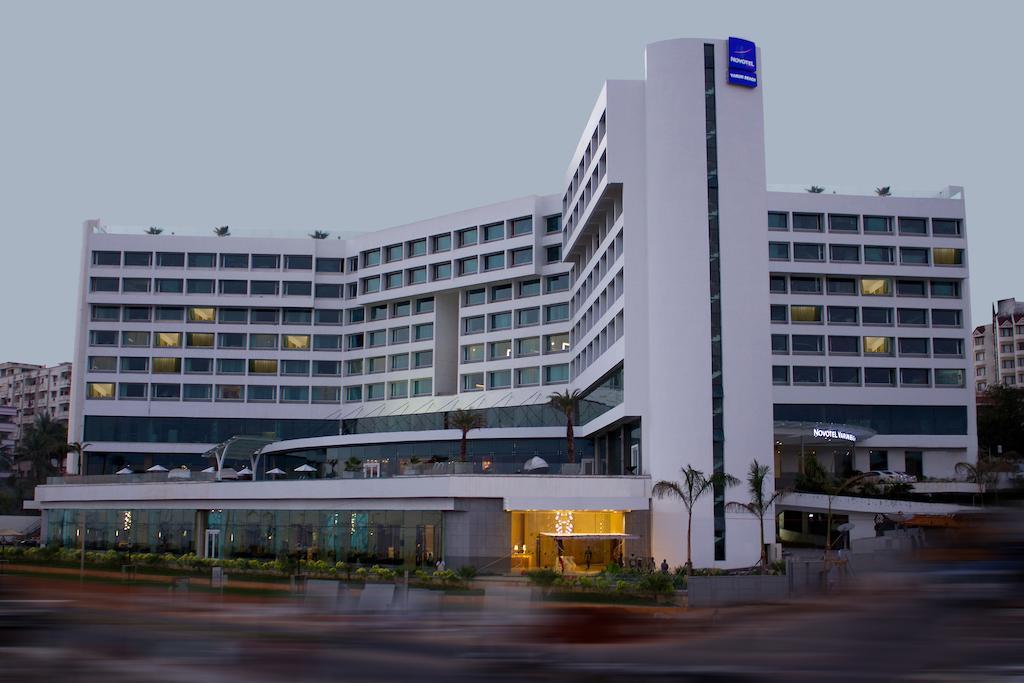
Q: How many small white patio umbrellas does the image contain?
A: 6